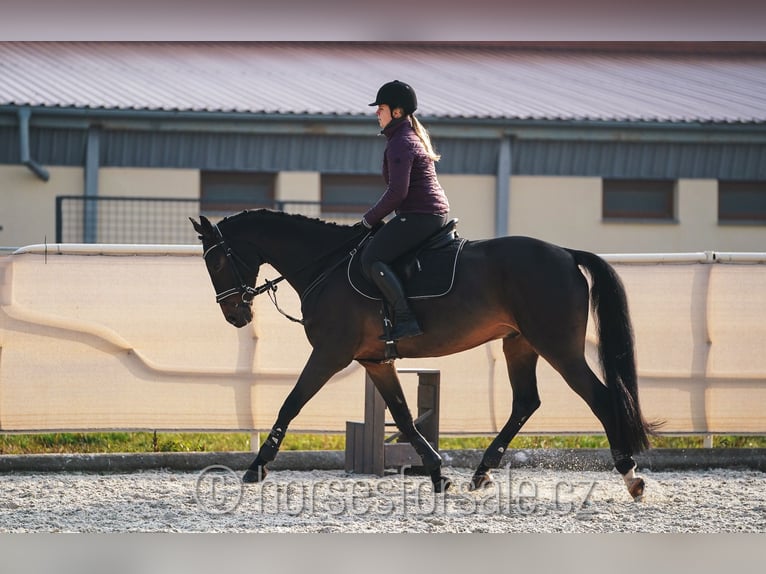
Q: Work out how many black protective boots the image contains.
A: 4